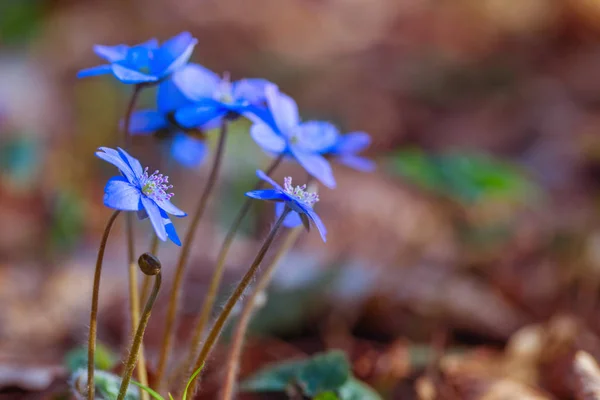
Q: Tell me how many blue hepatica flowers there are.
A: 7